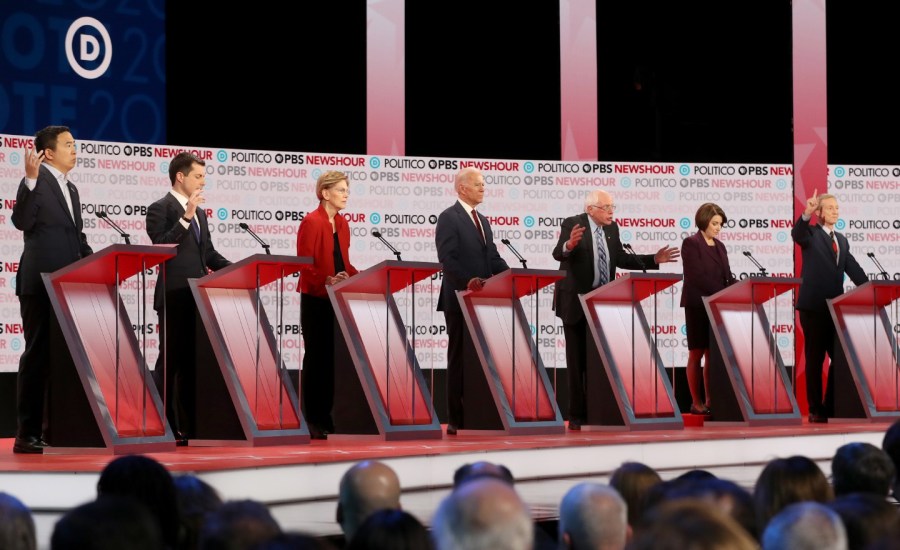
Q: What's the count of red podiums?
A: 7